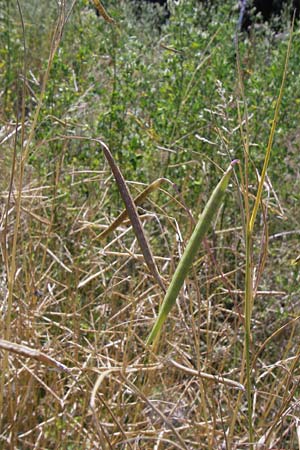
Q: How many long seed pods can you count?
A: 3